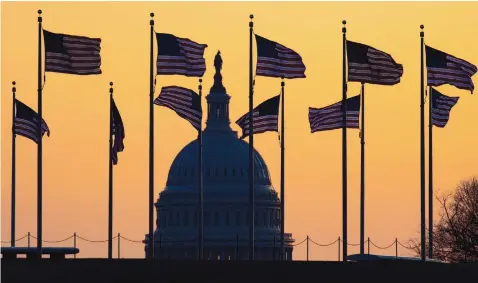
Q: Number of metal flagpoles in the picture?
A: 11